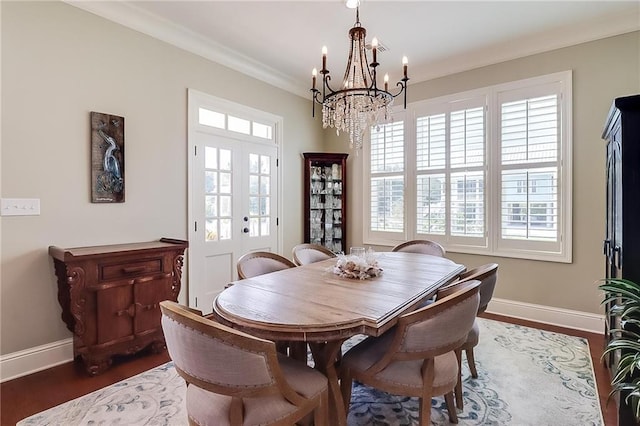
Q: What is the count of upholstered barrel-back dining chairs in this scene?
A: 6